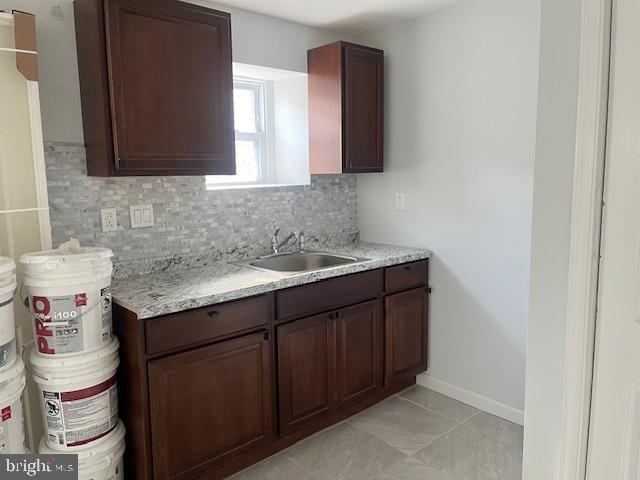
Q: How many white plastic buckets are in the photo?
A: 5